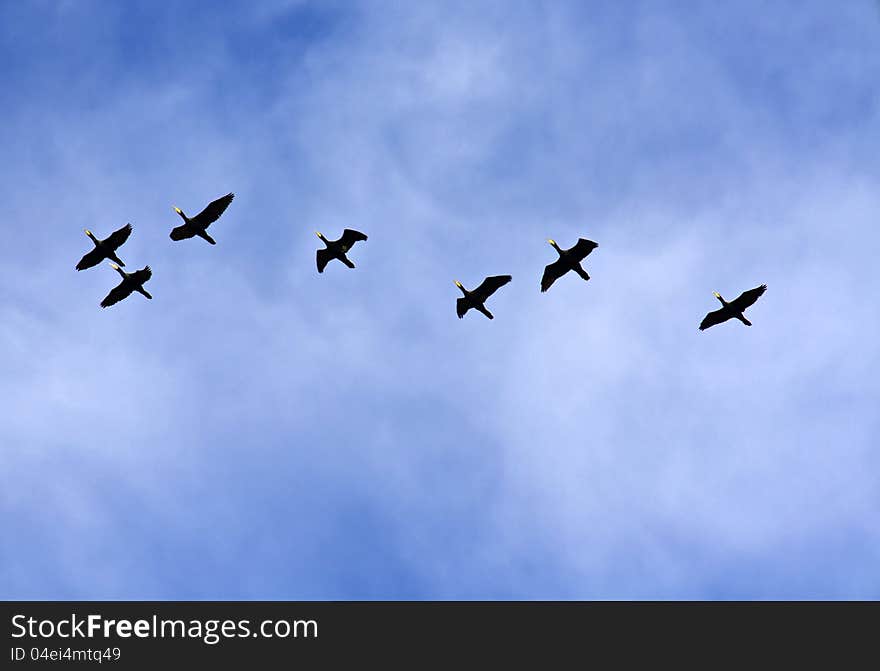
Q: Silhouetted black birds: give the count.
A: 7